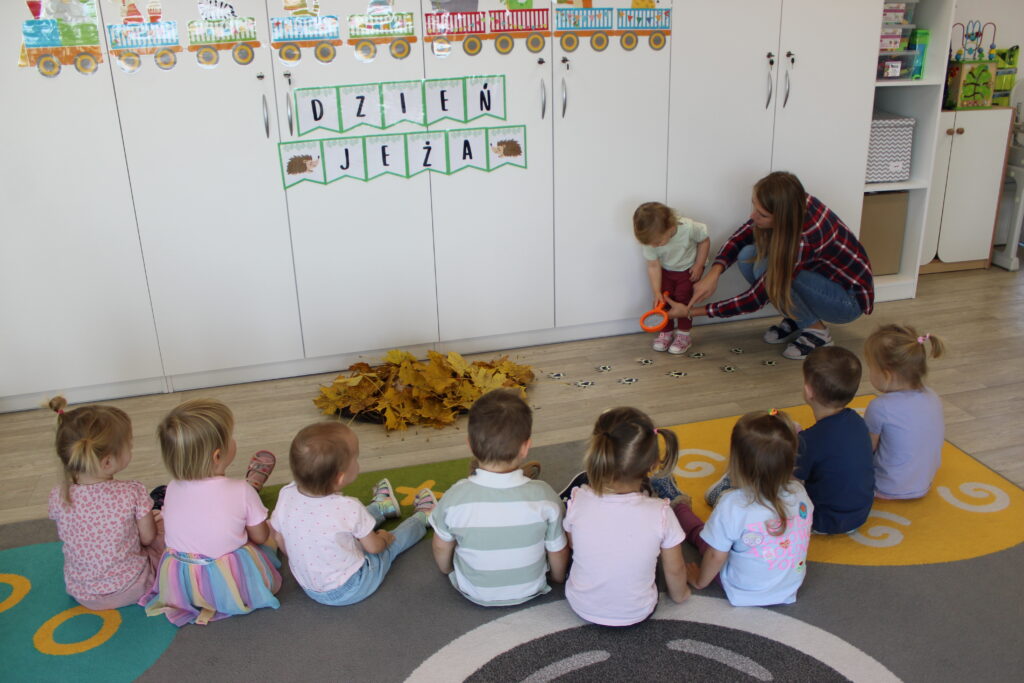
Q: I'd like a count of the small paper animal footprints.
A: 10